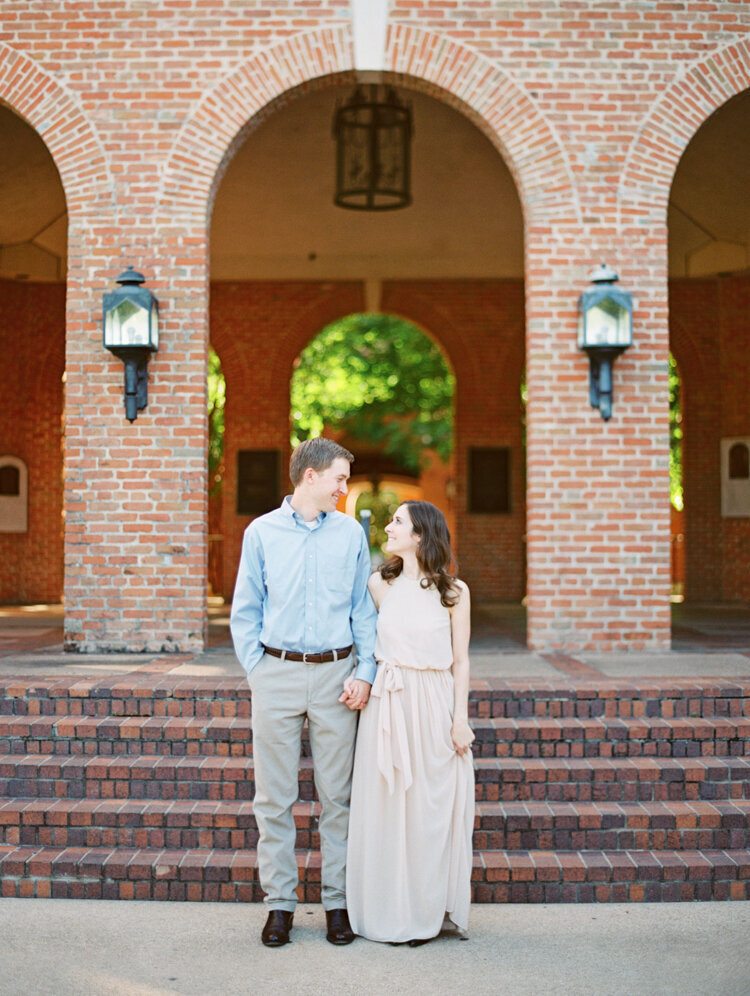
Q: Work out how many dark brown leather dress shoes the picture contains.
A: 2